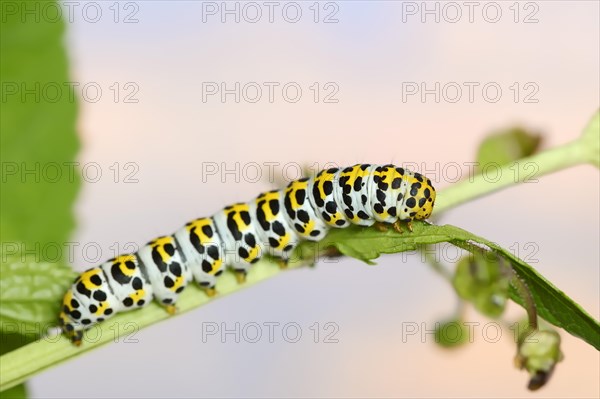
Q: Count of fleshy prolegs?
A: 5